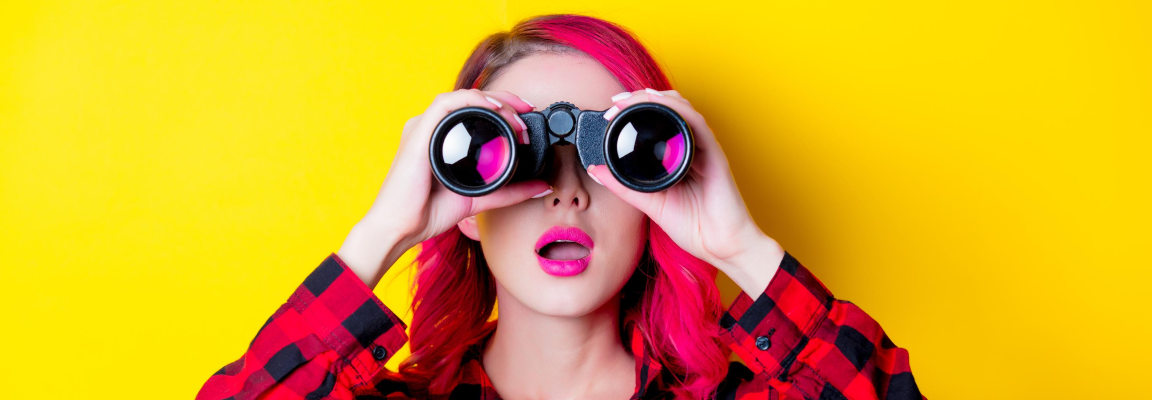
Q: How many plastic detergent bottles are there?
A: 0